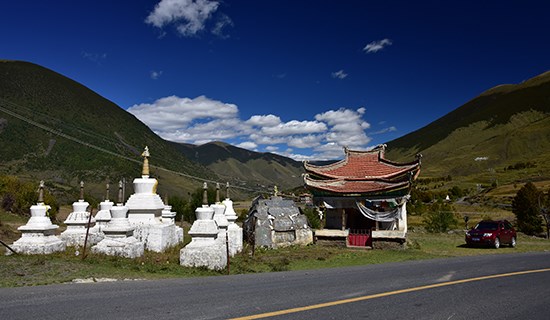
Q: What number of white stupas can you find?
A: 9